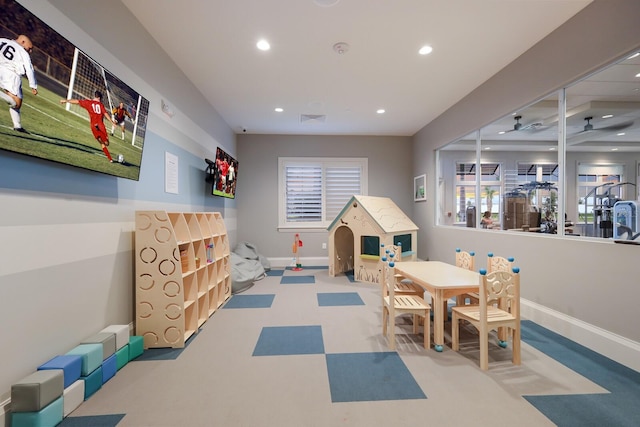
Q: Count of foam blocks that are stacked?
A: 11